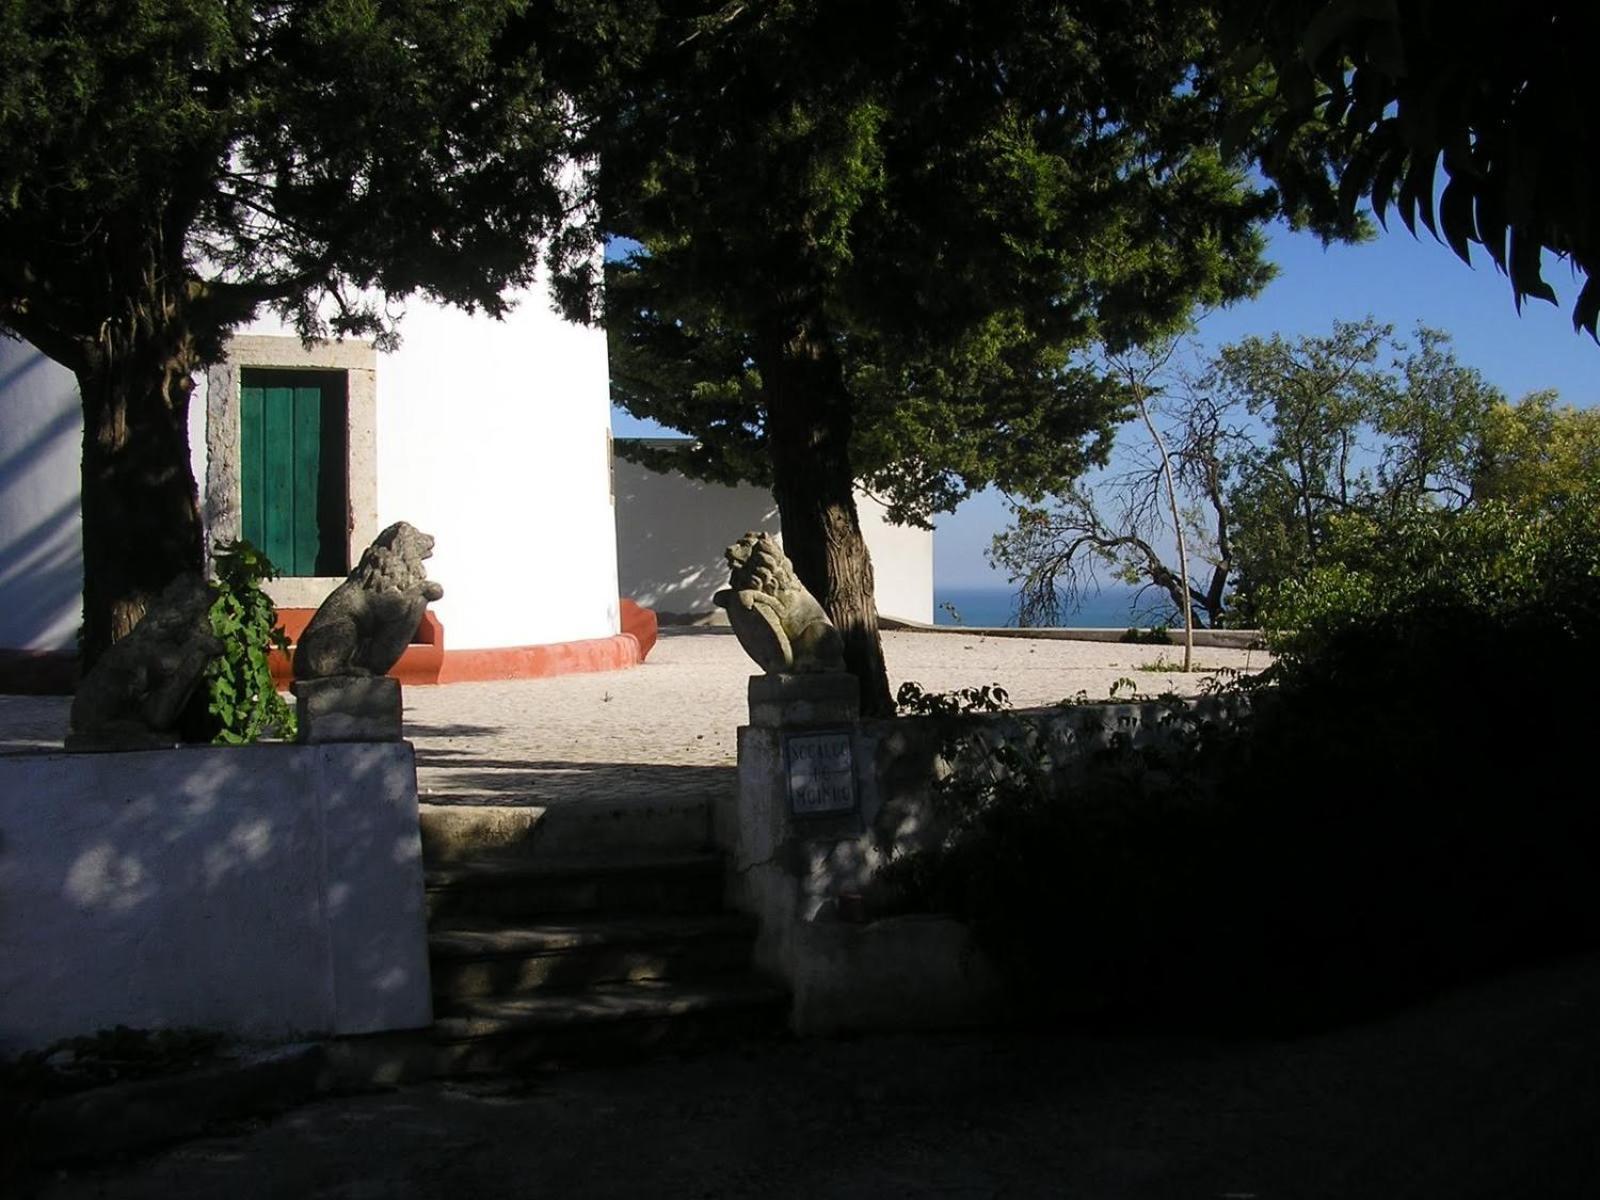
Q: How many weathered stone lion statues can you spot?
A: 3